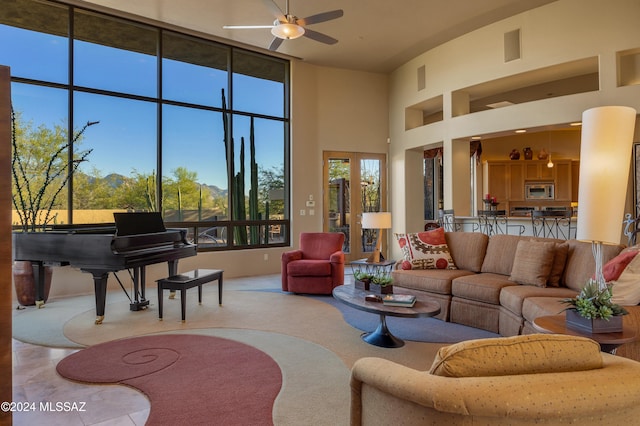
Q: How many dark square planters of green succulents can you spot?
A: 3